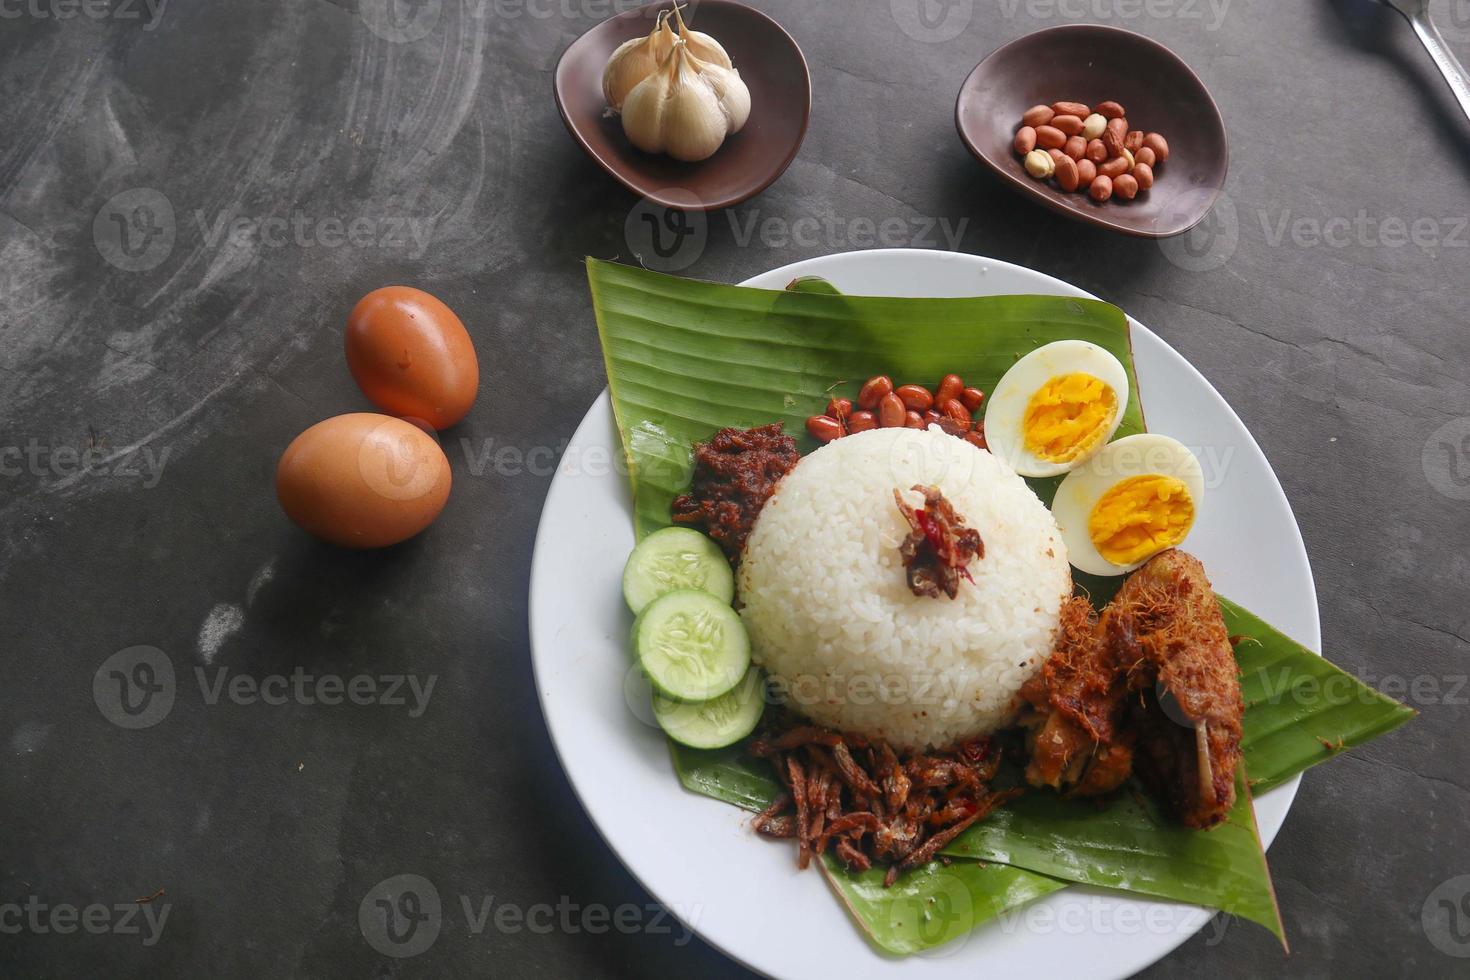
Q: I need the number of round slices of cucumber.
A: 3